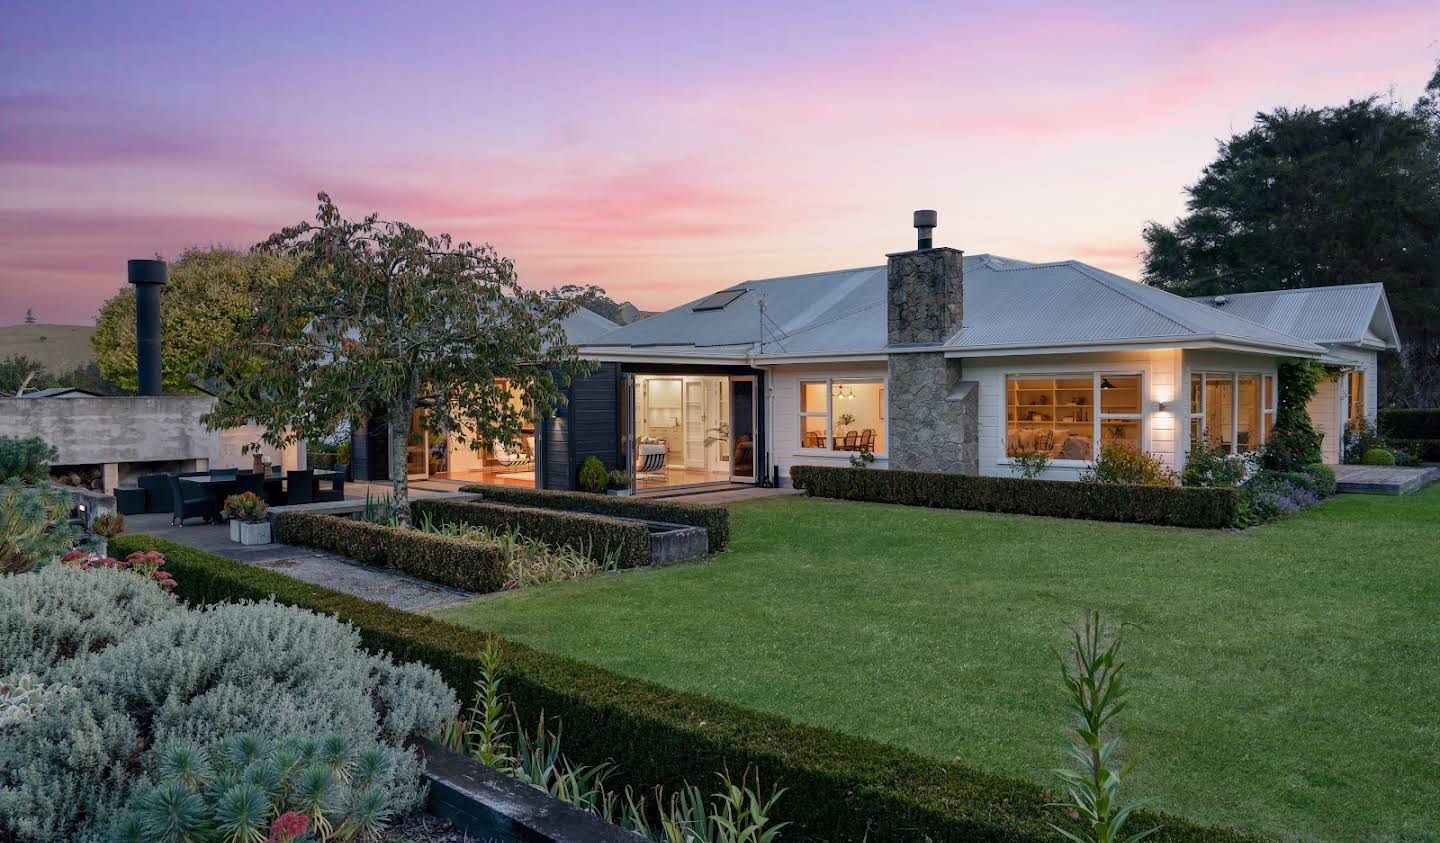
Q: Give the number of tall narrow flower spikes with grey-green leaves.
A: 2